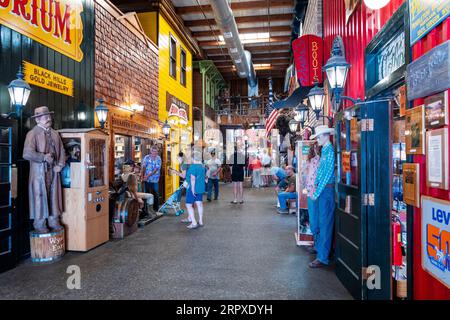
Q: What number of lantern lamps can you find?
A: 7